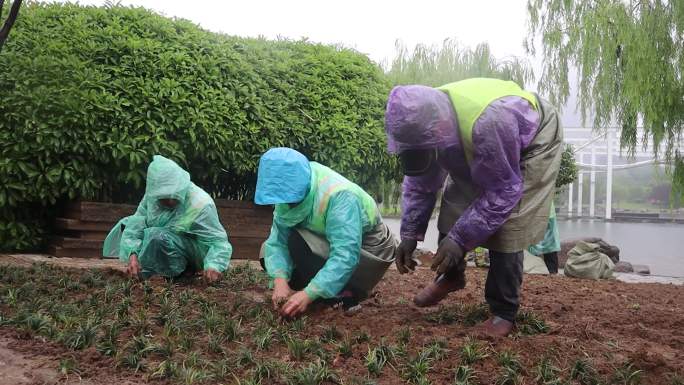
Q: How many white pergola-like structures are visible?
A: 1